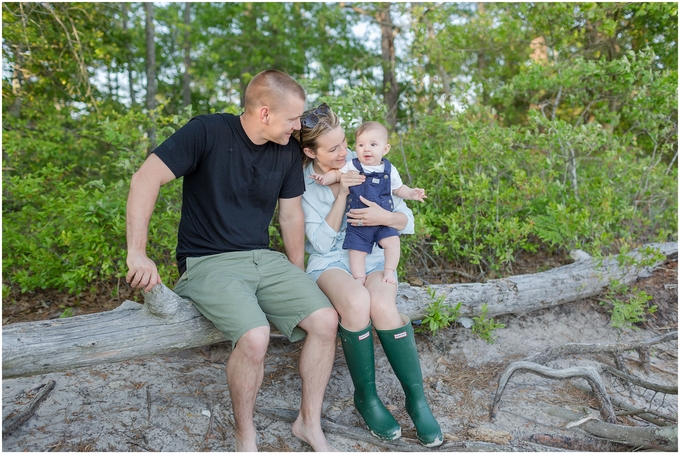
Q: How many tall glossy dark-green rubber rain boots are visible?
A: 2